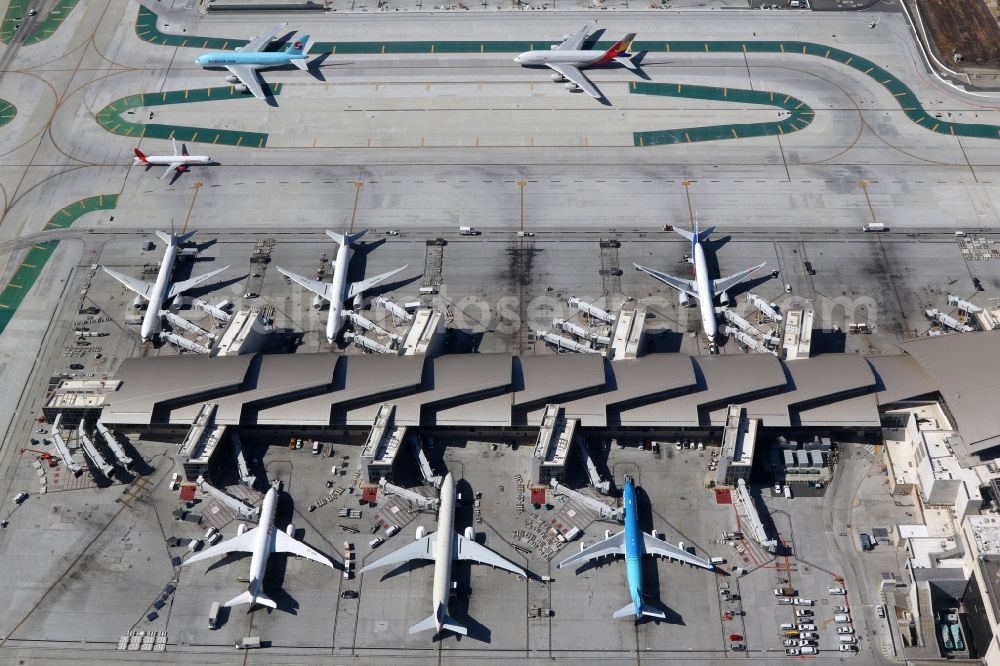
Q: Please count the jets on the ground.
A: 9